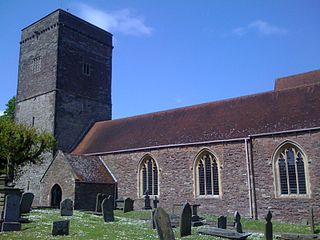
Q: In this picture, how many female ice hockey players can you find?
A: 0